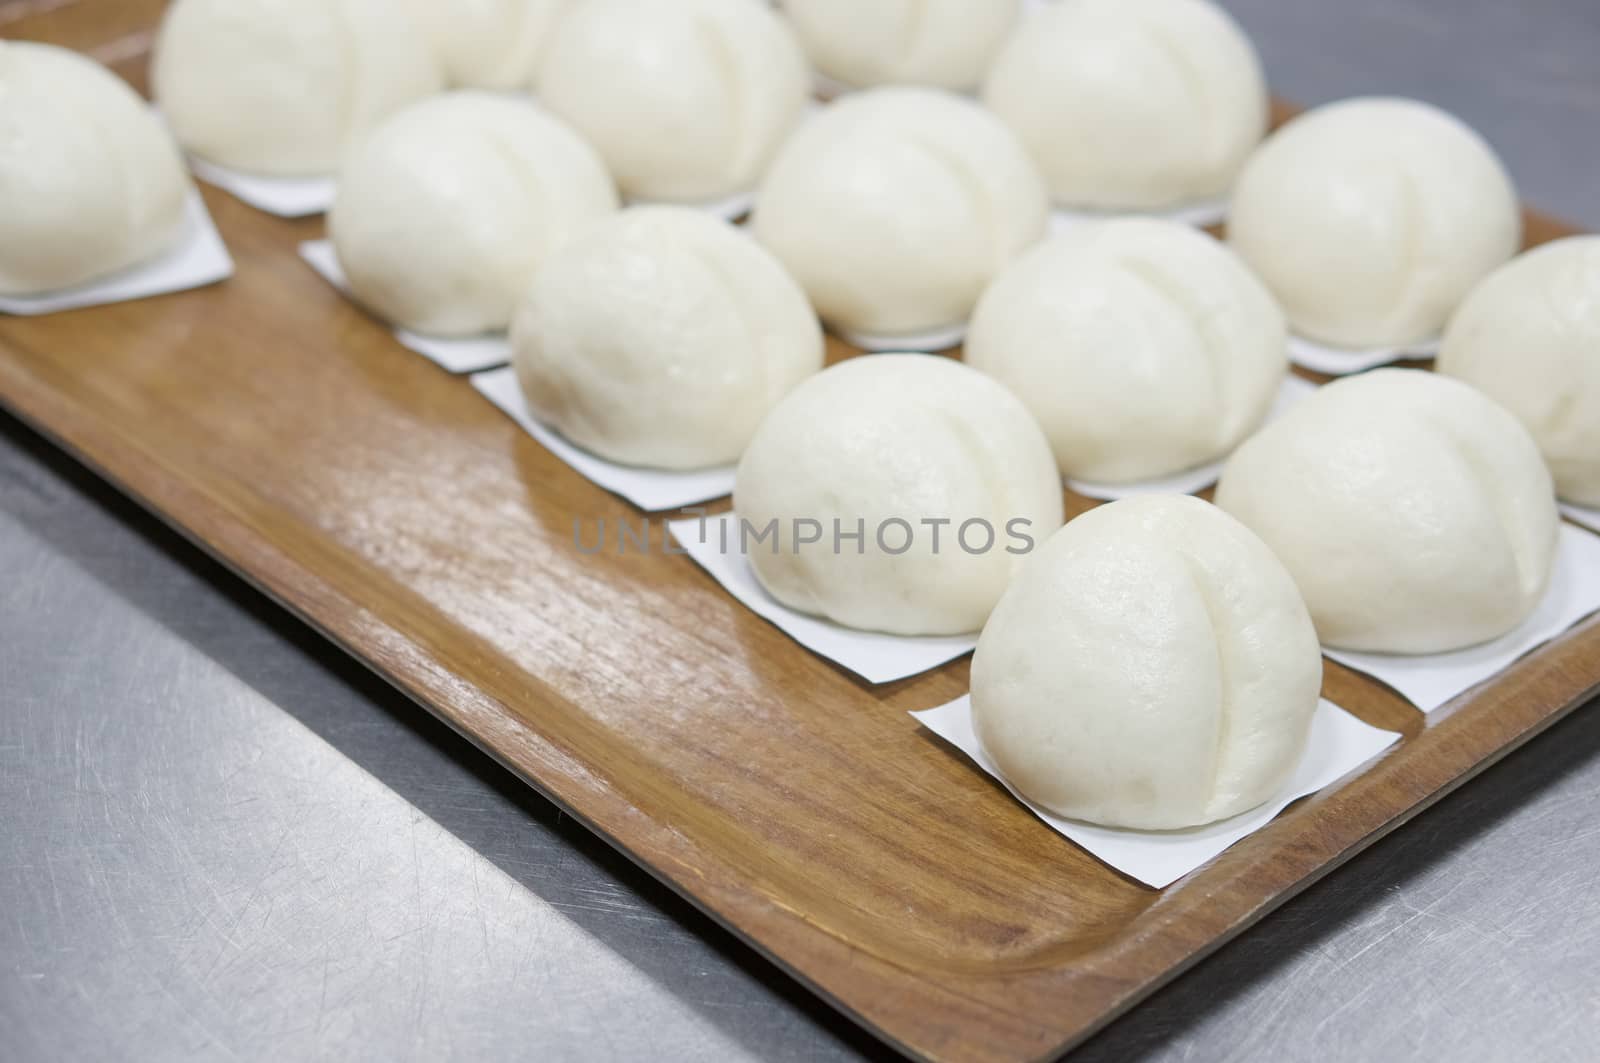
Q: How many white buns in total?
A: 15